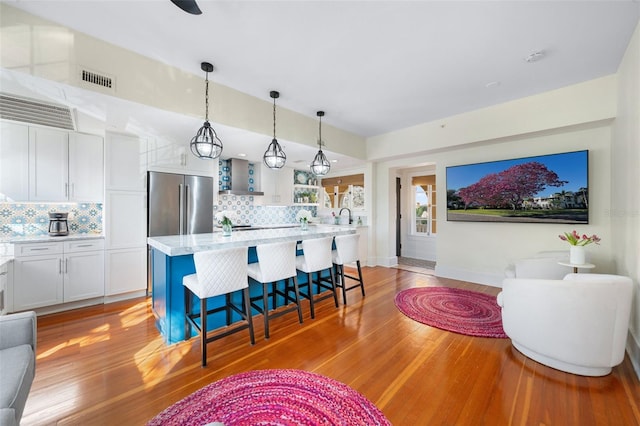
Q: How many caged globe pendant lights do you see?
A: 3